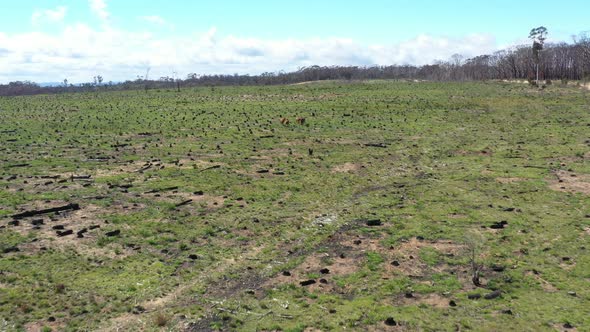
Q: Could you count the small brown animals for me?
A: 2